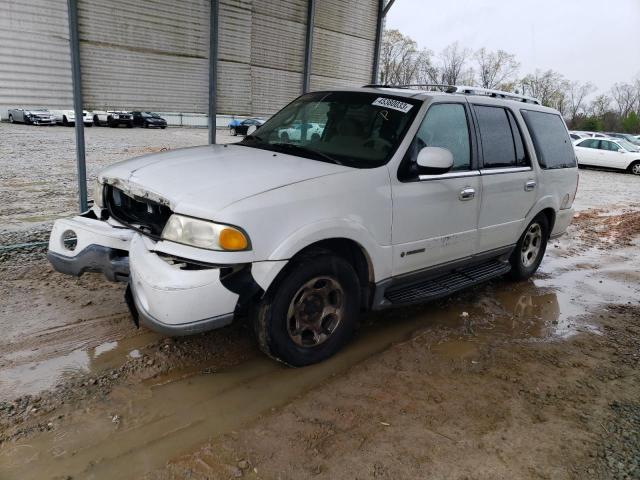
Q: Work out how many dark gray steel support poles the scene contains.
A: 4